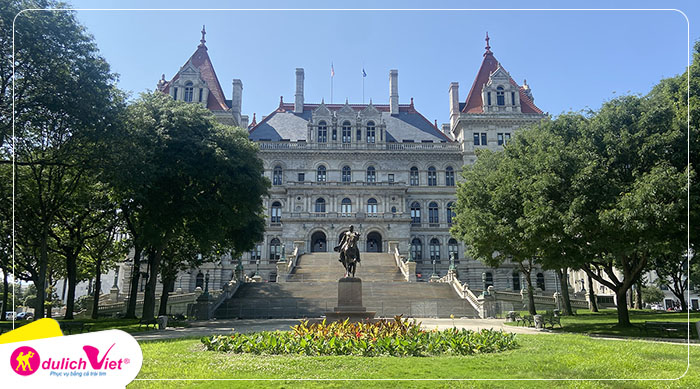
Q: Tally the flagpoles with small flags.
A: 2